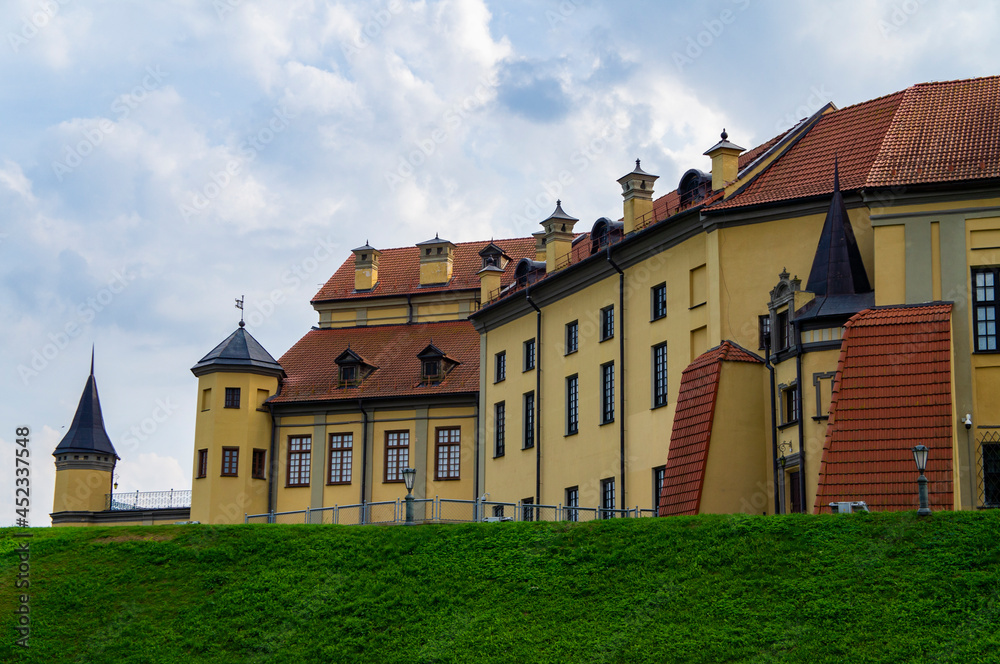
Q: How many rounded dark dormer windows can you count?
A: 3